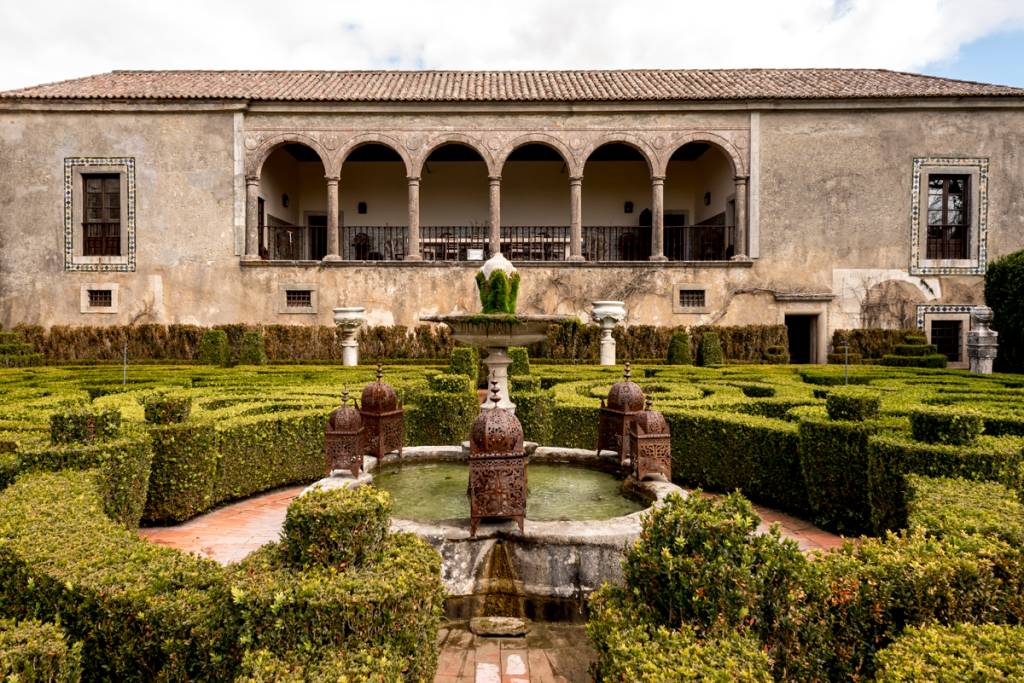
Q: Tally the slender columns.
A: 7